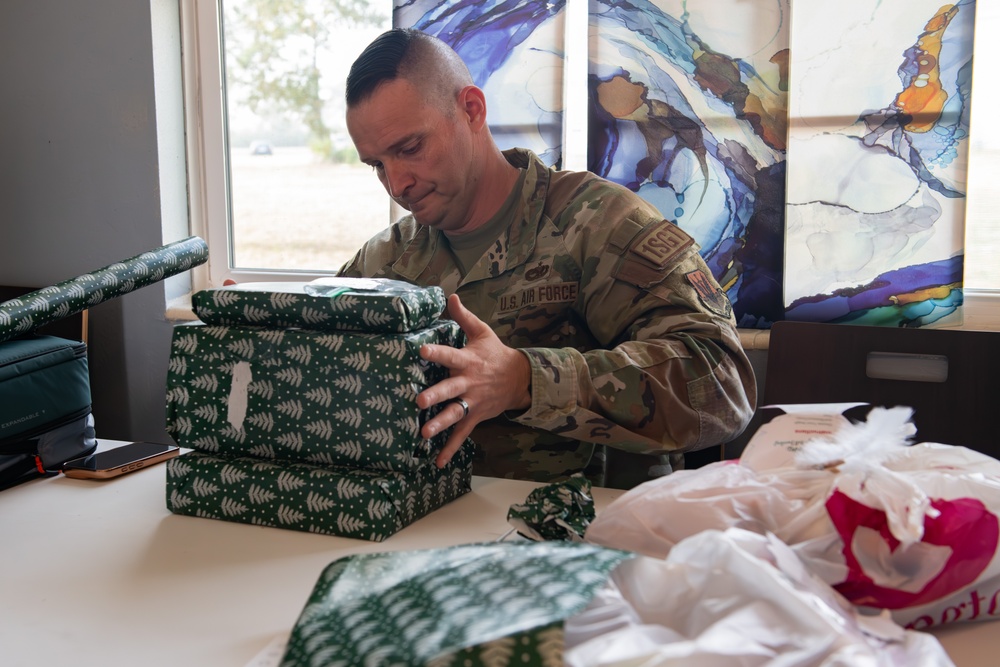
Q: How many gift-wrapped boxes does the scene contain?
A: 3